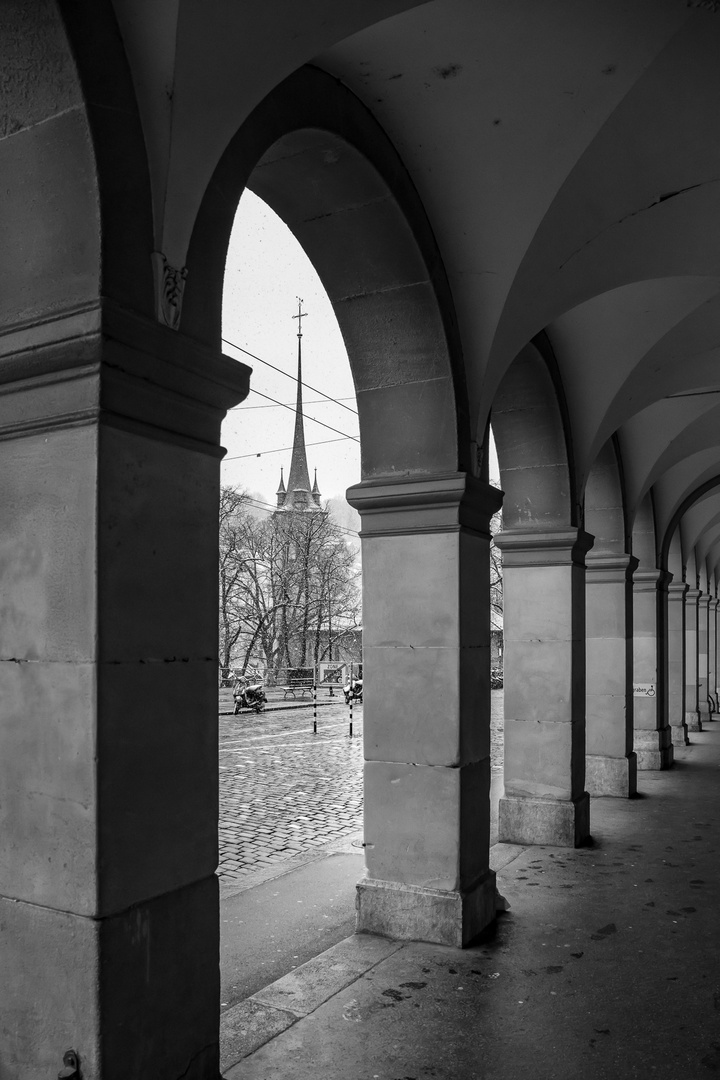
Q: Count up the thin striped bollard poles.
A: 2